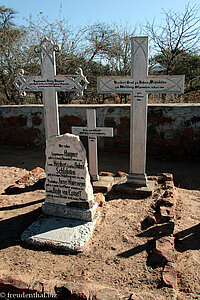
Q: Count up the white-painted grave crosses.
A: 3